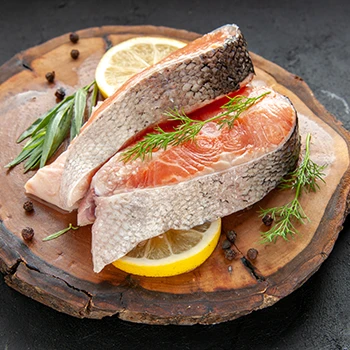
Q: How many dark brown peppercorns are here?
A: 11